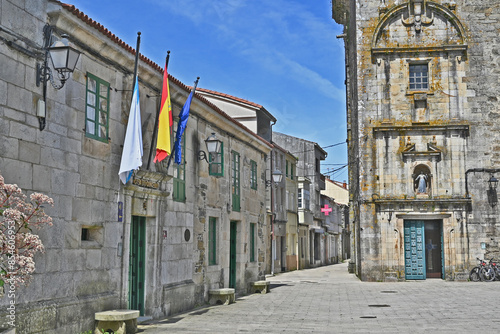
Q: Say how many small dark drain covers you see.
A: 3